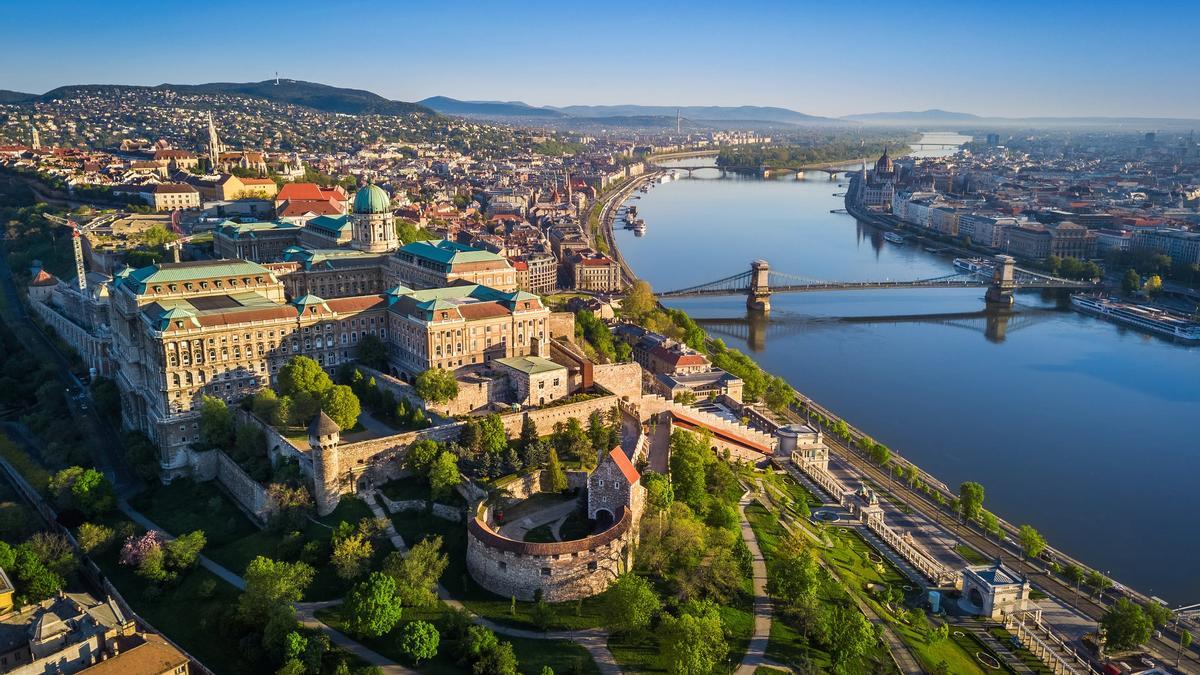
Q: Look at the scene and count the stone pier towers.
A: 2